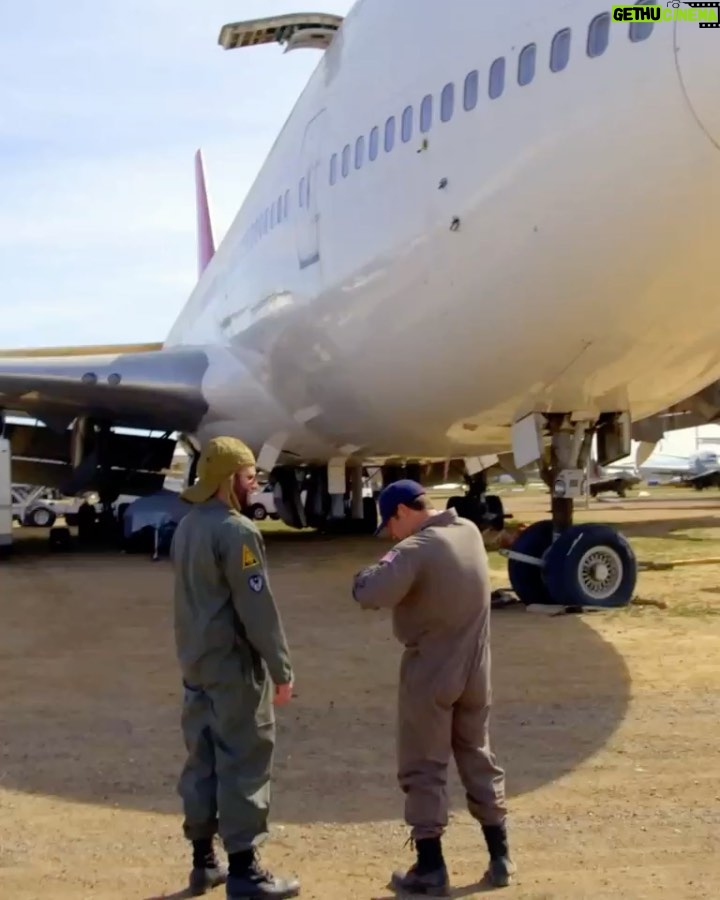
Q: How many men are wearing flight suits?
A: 2